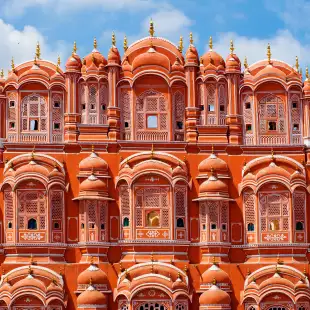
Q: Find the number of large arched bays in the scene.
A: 9